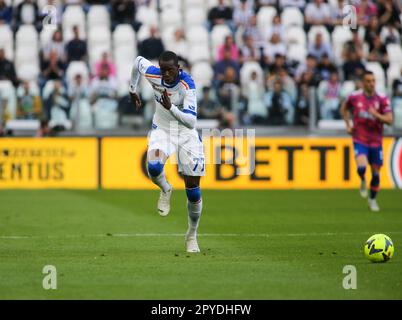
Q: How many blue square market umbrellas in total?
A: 0